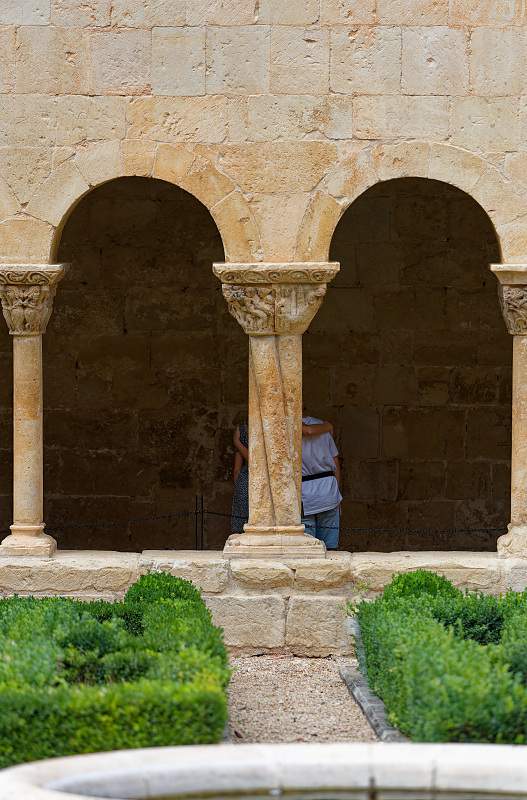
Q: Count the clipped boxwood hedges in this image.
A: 2